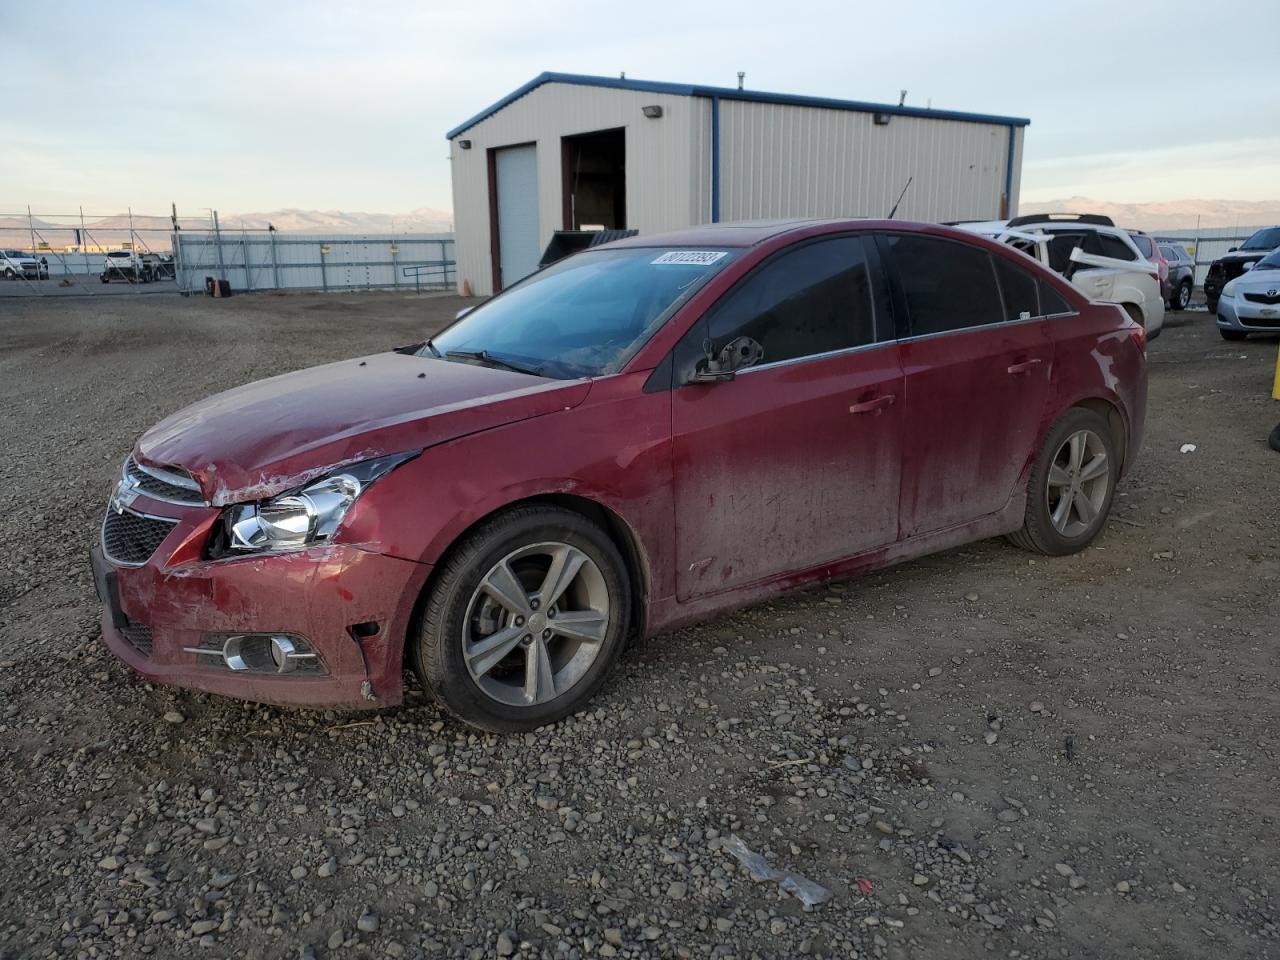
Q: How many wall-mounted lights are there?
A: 3